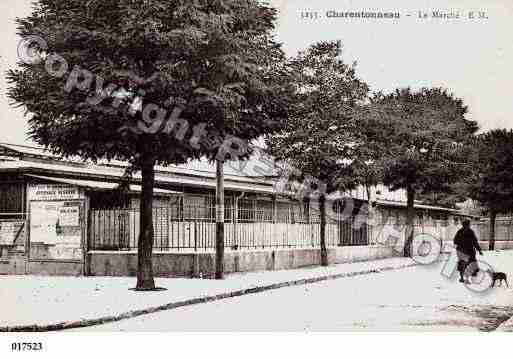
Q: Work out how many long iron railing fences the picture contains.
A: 1